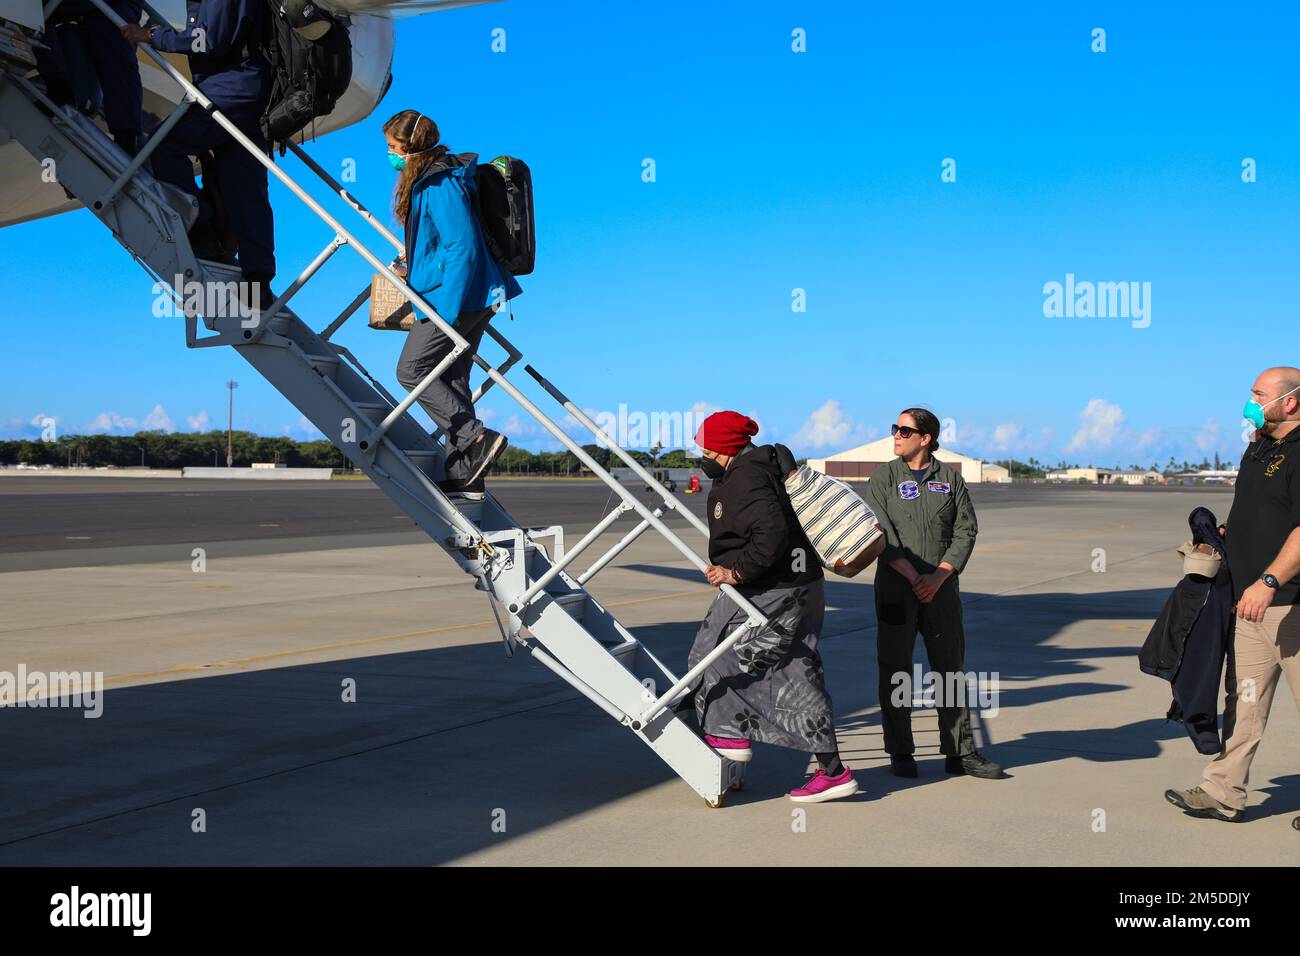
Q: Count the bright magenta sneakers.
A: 2